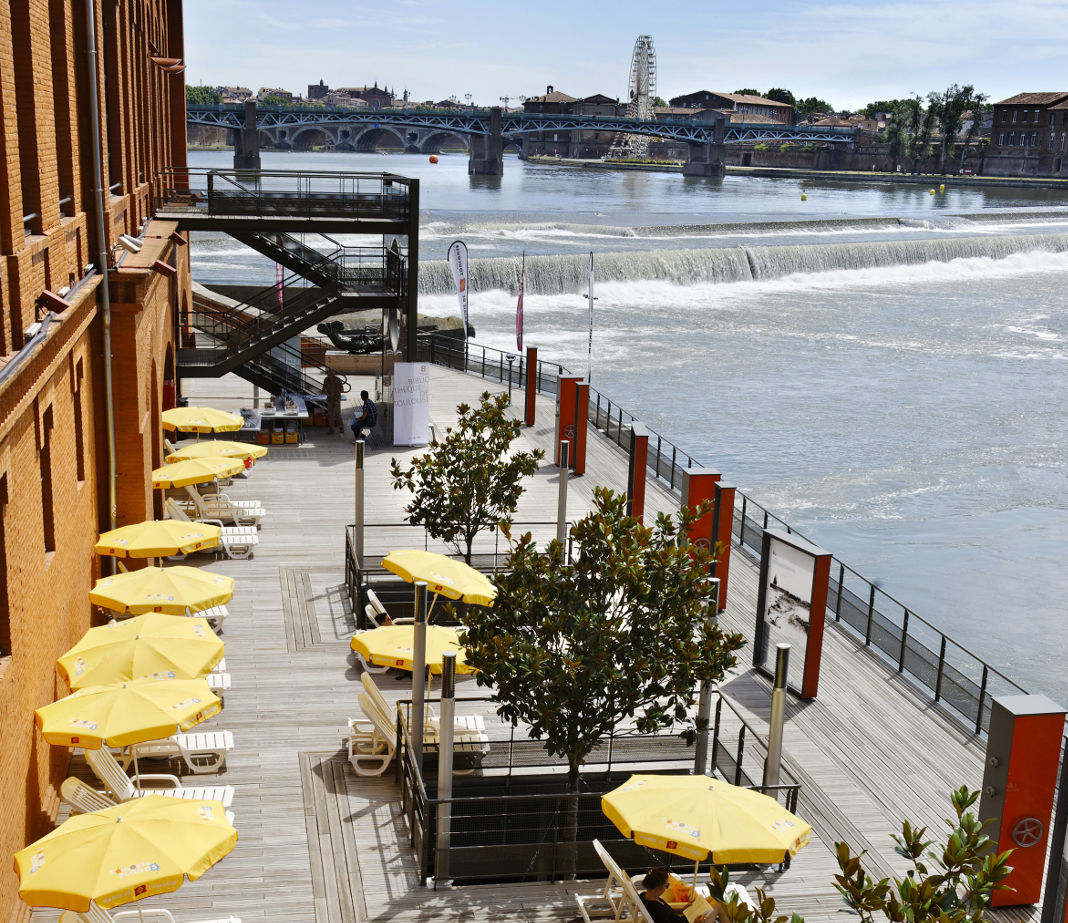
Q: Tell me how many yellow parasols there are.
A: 11